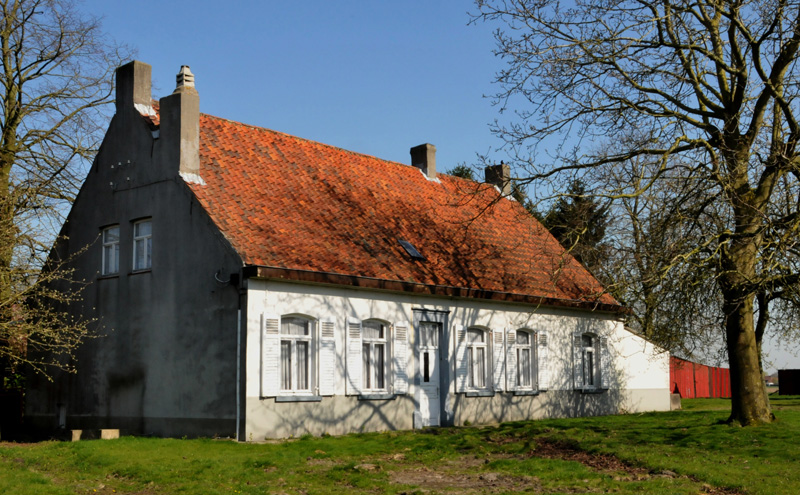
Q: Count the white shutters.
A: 10